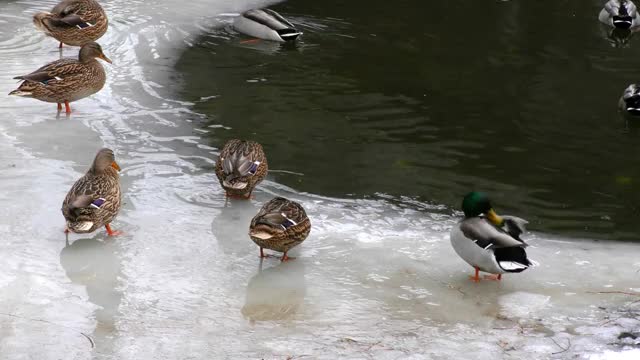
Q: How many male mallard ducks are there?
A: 4